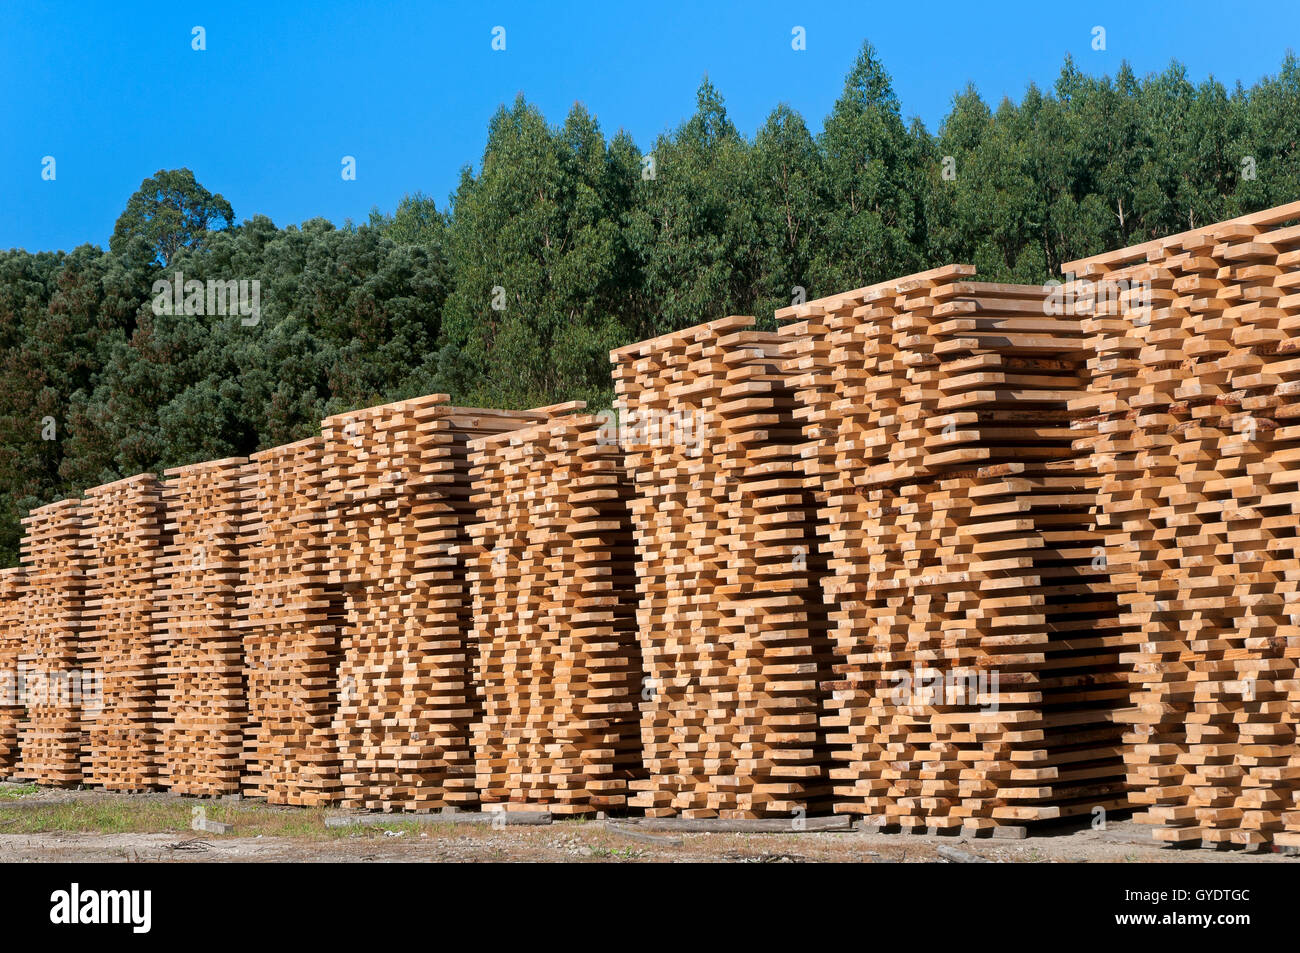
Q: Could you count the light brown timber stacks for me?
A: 10